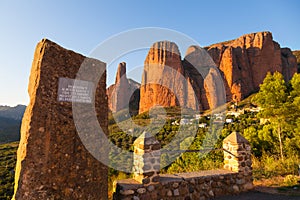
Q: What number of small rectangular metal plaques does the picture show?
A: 1